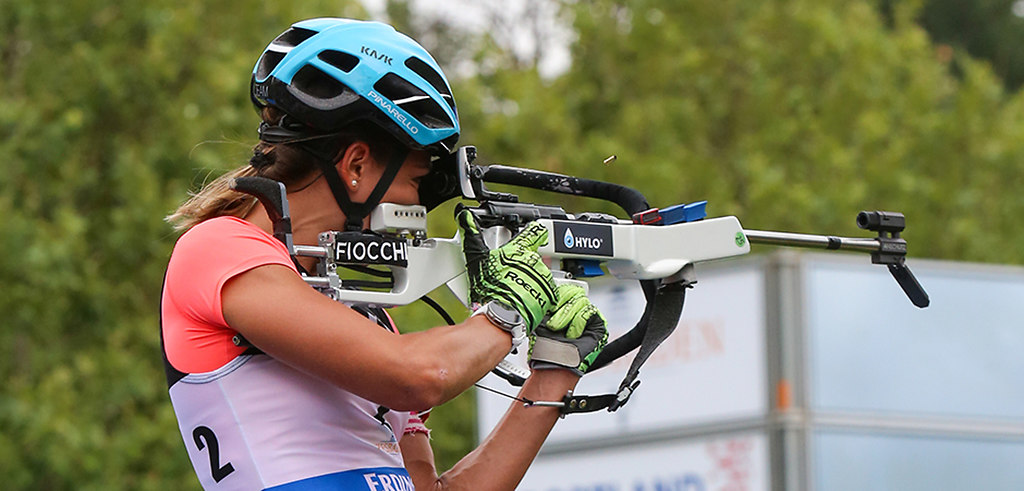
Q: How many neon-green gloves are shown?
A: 2